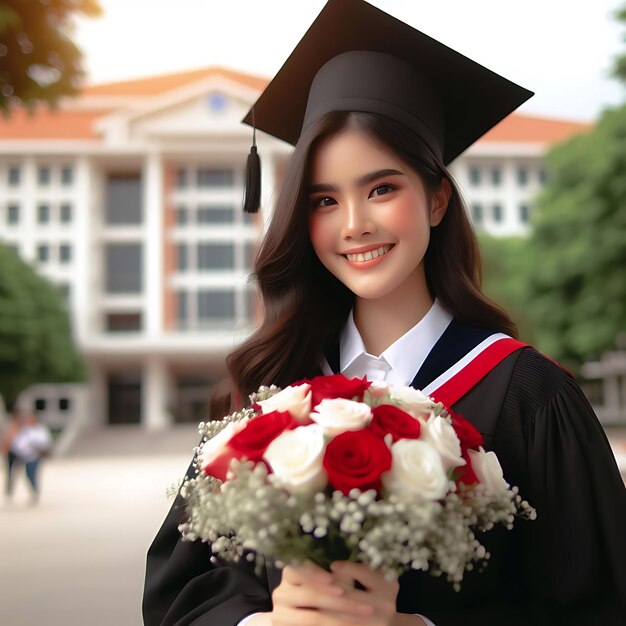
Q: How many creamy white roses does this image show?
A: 8